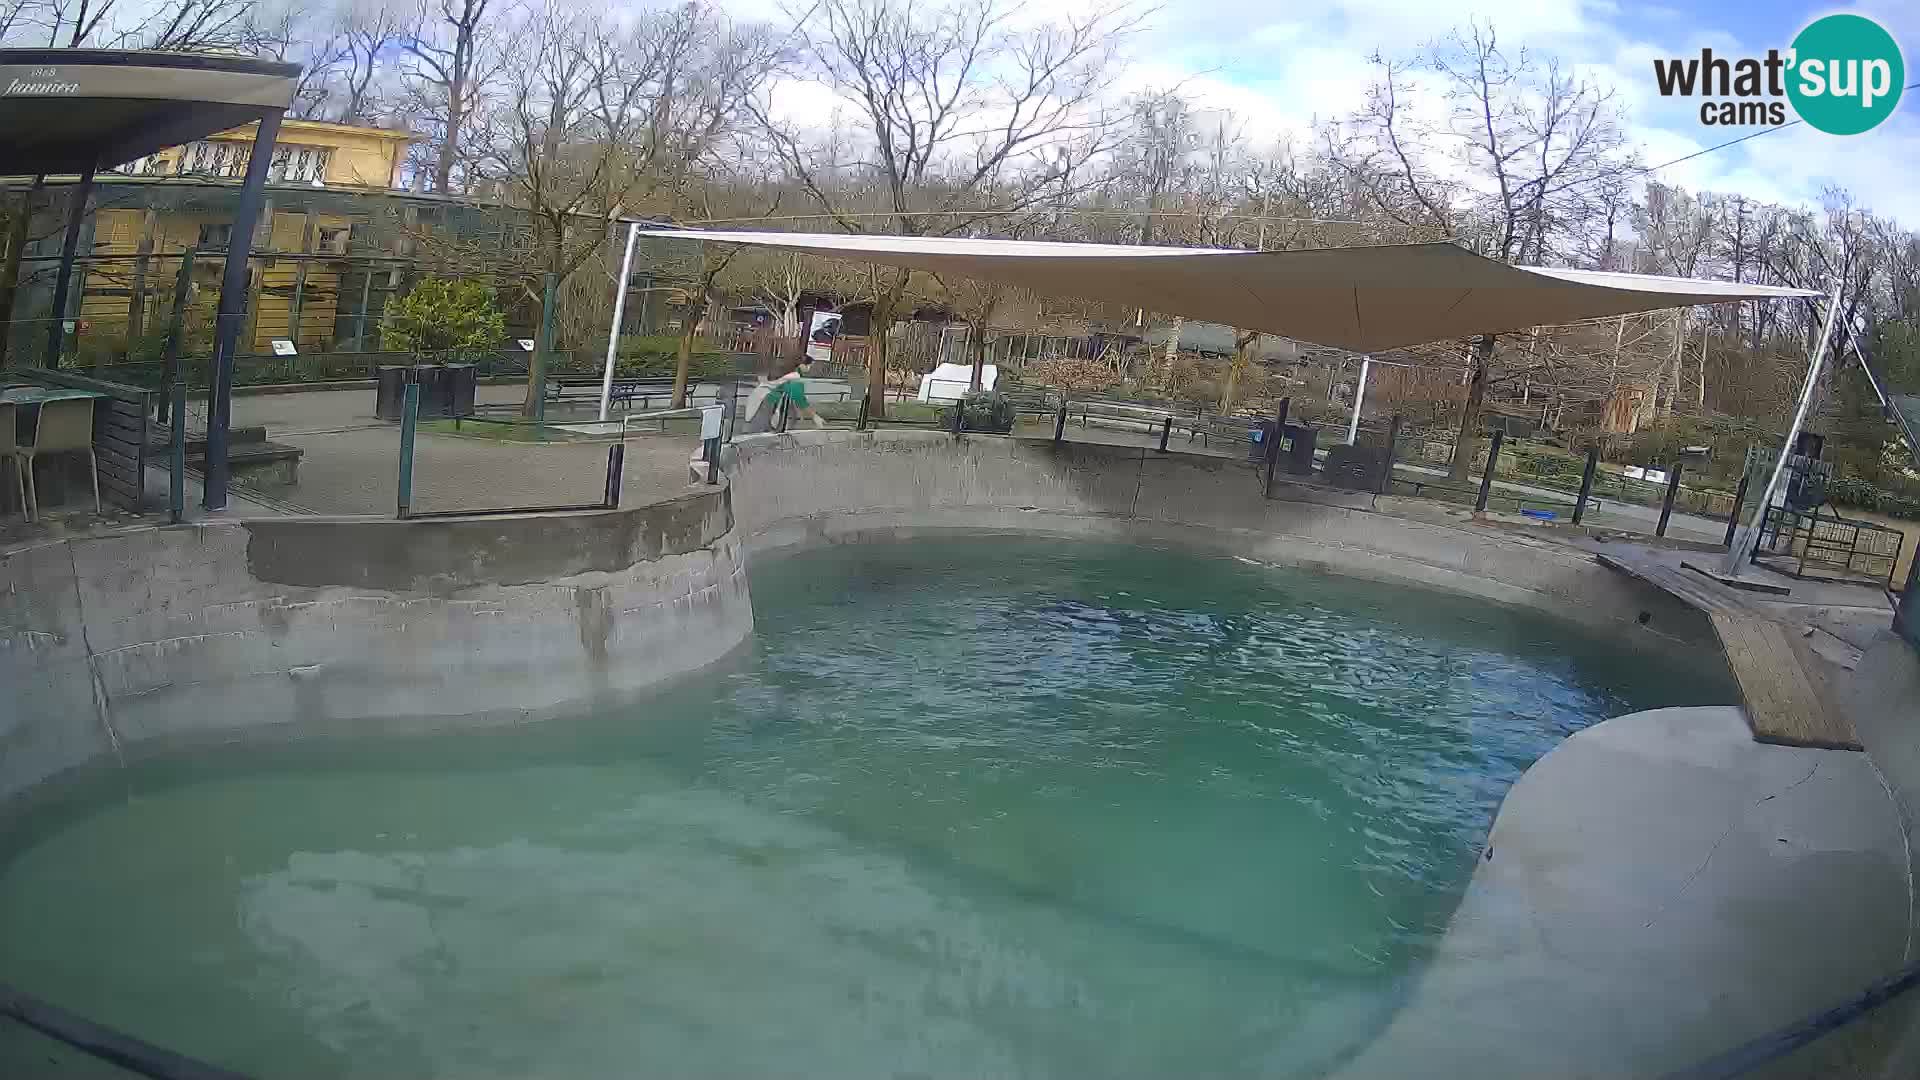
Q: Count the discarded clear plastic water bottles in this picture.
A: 0